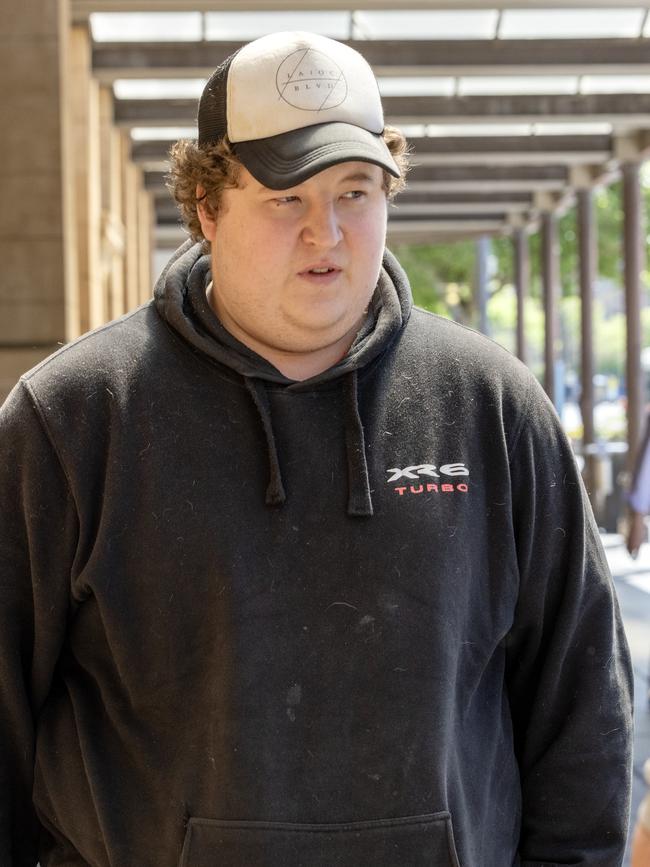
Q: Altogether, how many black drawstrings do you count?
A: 2